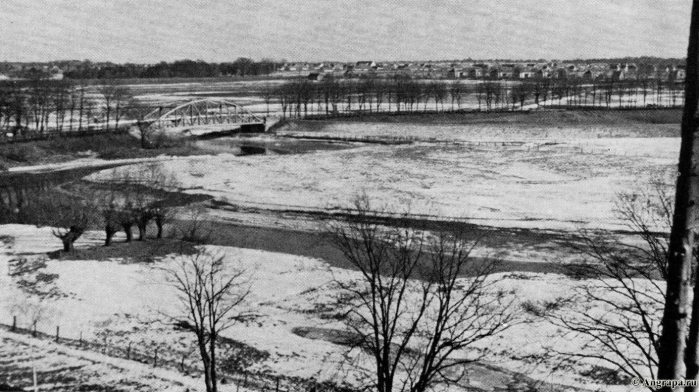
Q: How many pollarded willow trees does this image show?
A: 5